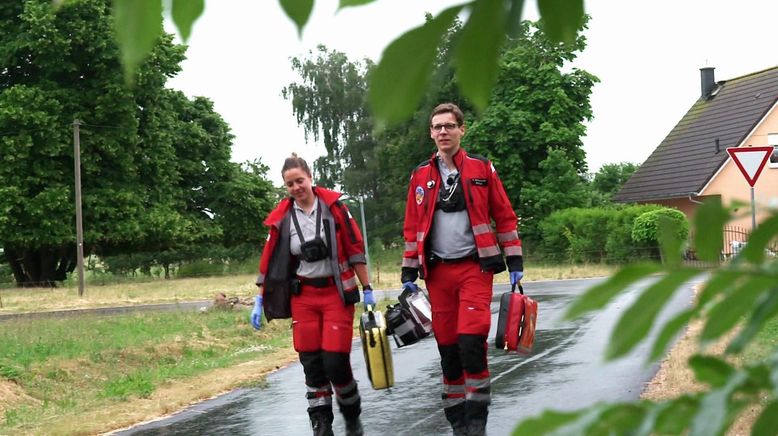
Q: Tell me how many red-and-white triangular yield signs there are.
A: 1